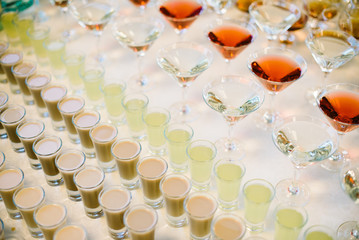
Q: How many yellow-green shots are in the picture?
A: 15